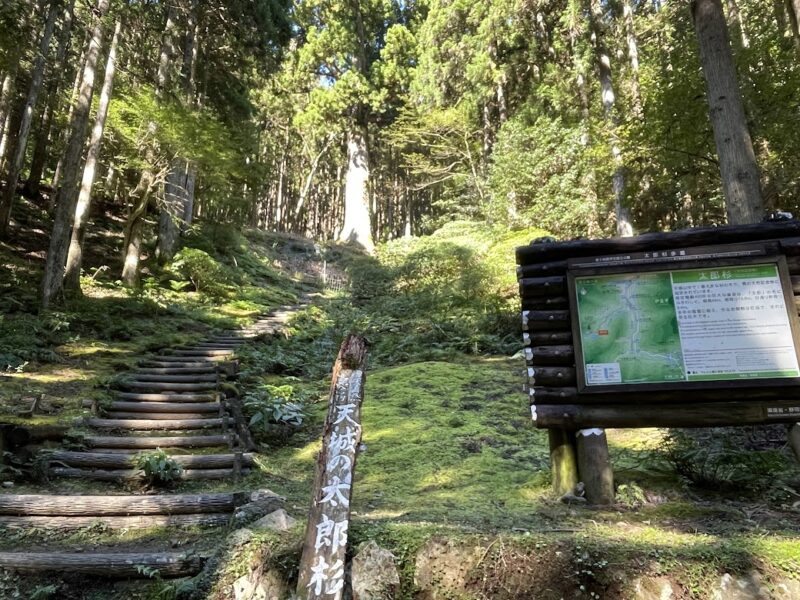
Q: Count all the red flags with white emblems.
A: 0